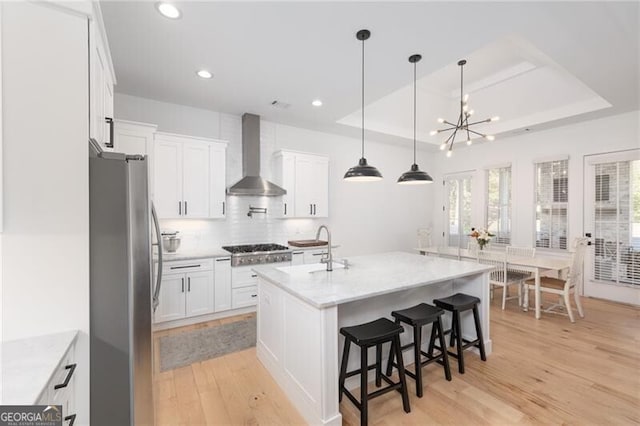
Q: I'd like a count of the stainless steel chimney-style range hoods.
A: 1